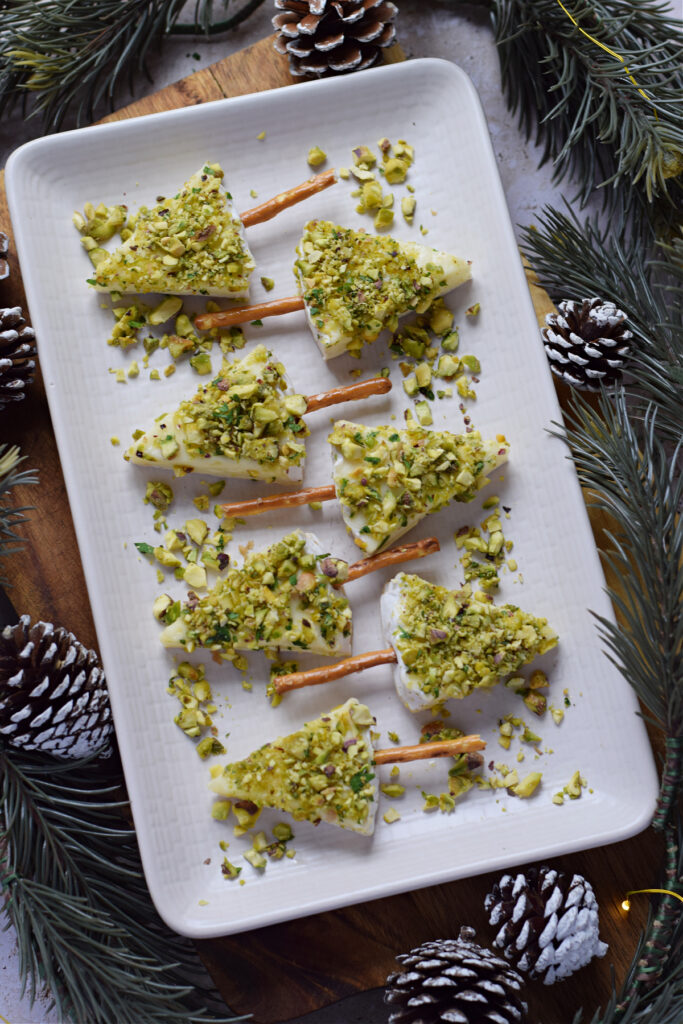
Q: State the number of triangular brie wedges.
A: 7